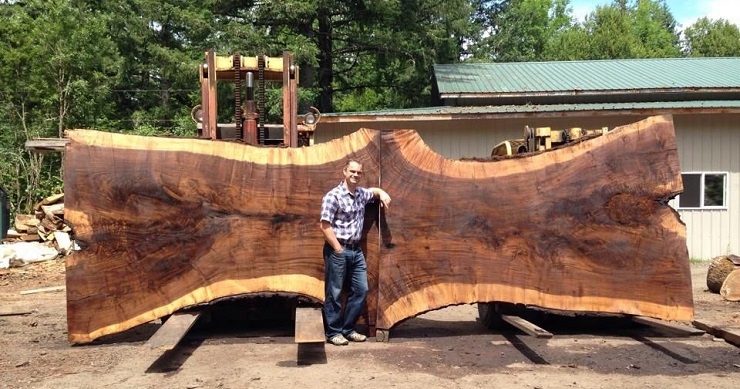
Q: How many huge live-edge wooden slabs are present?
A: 2